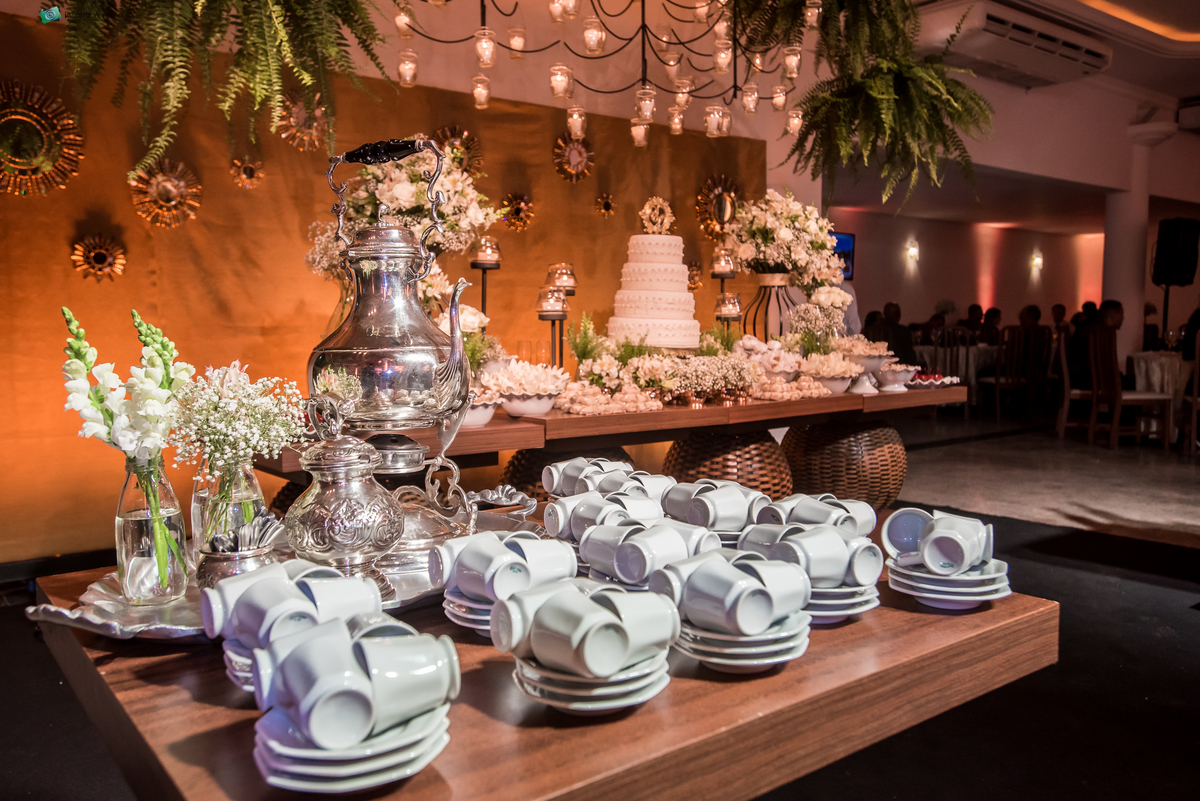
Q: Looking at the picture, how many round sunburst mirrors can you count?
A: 11